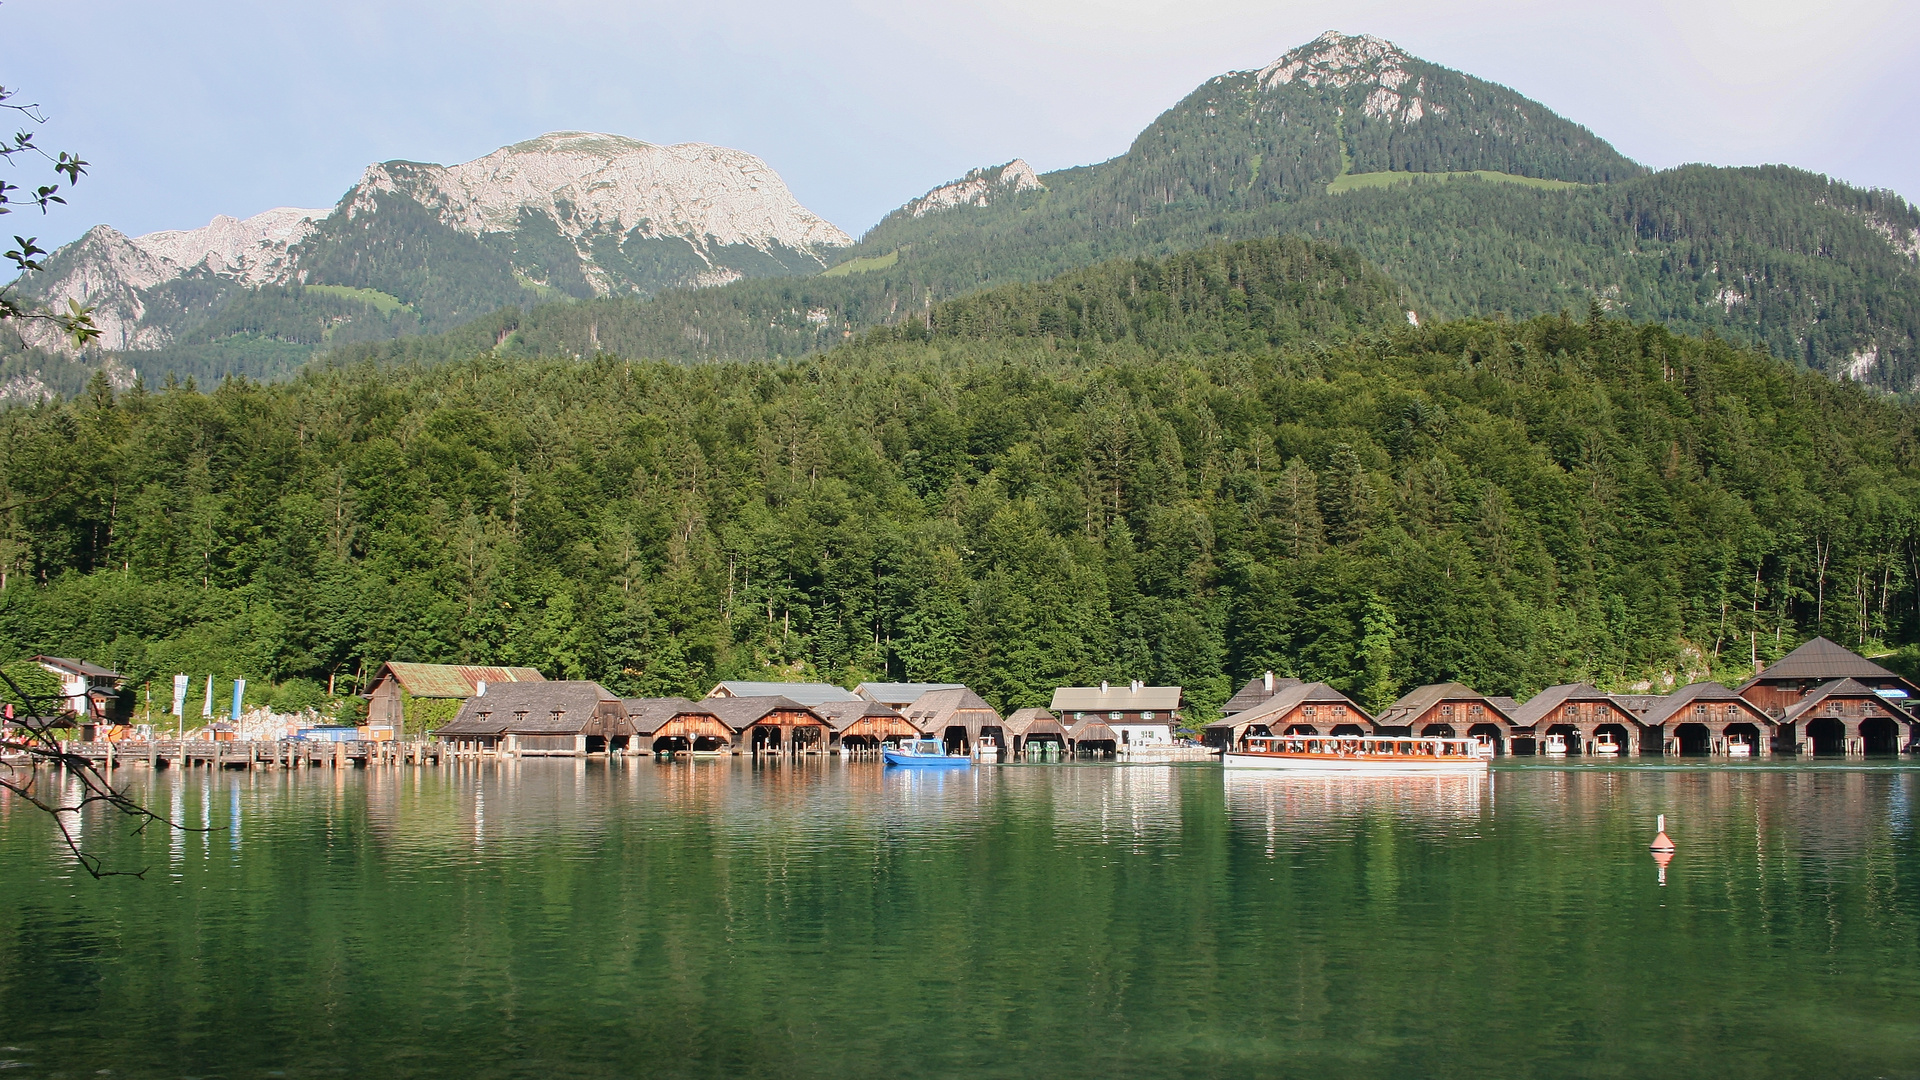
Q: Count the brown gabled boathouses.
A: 12